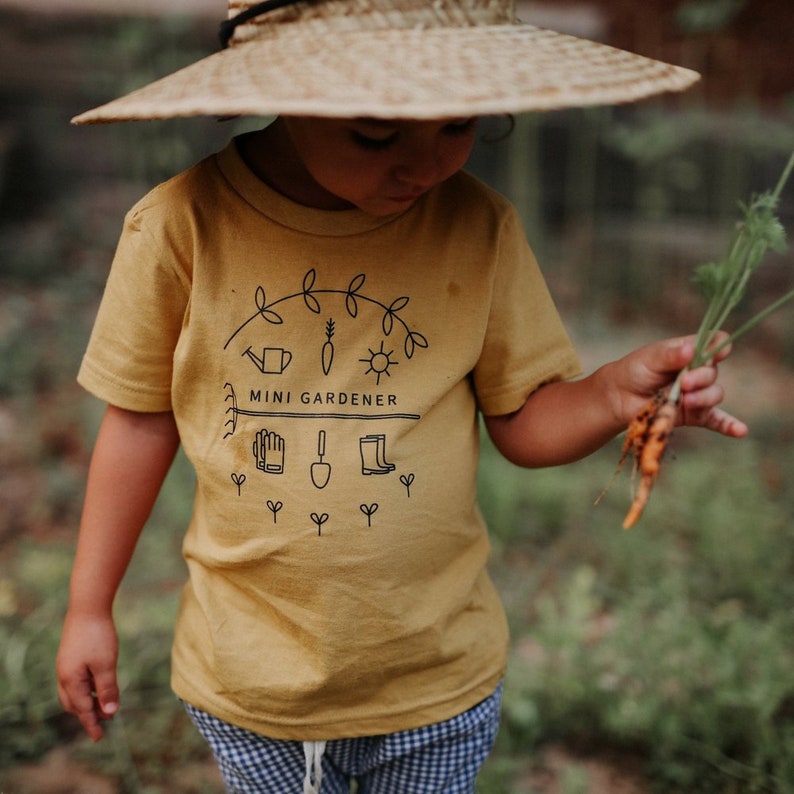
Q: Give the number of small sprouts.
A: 5